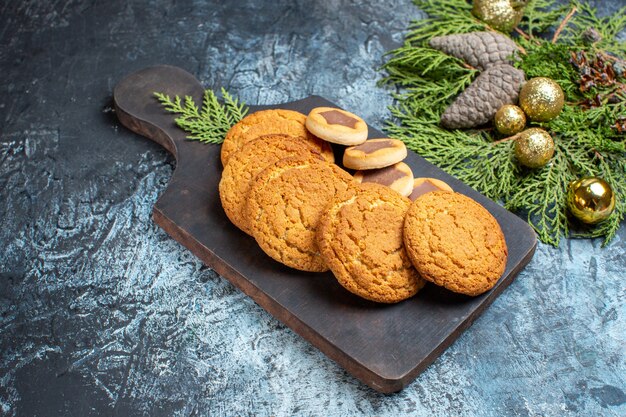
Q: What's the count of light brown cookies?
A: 5